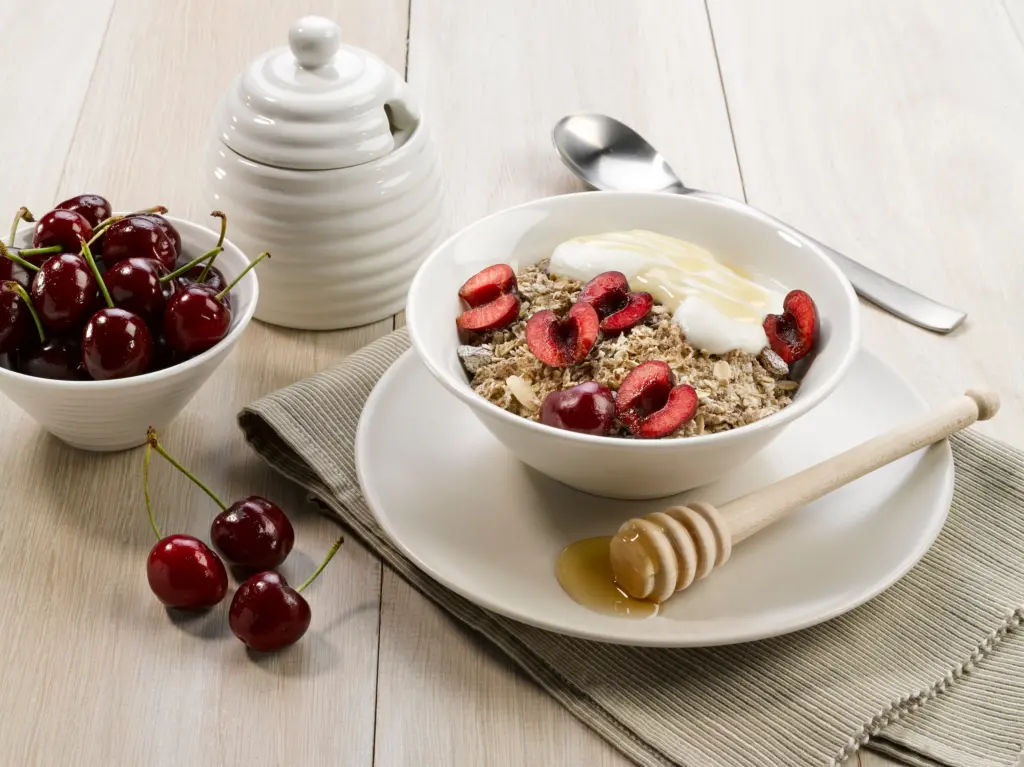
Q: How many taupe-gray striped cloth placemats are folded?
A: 1